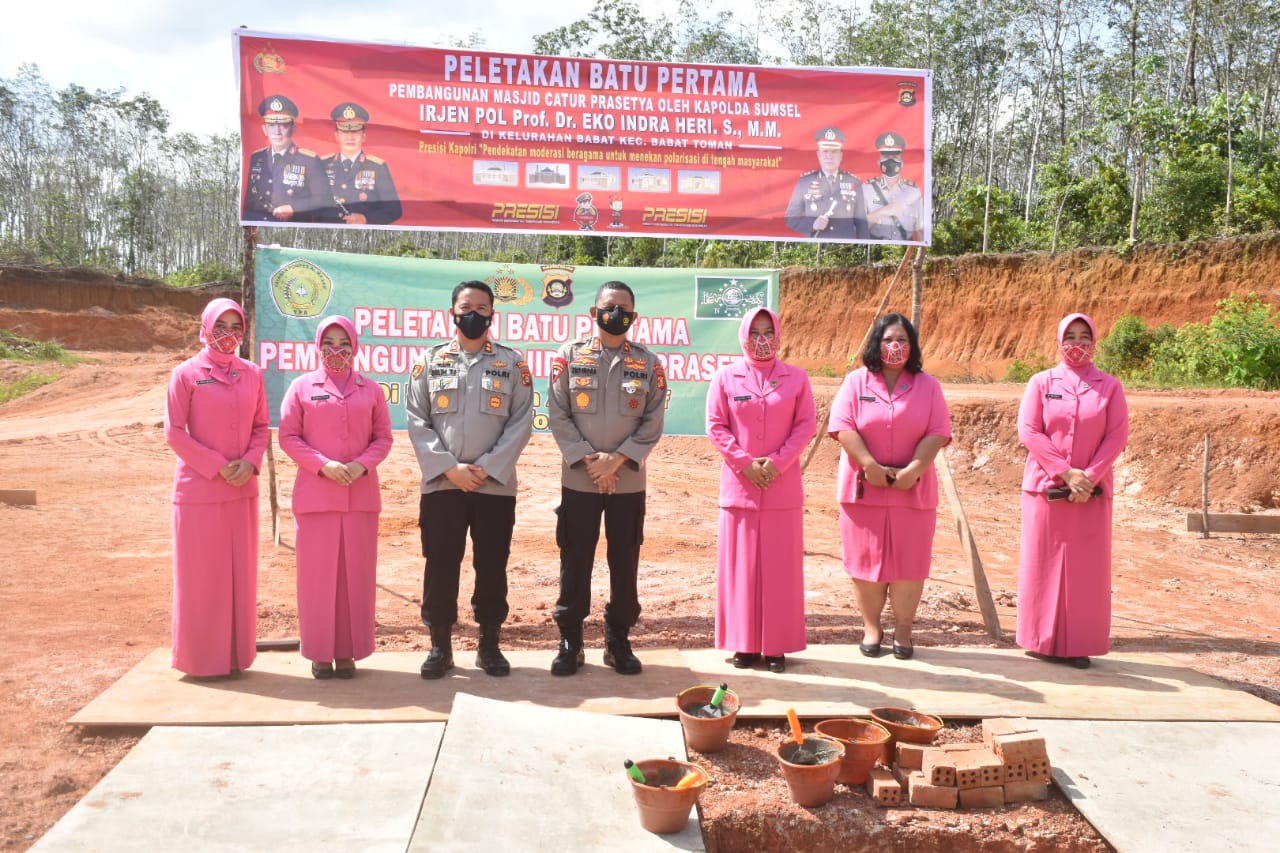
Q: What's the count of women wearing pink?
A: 5